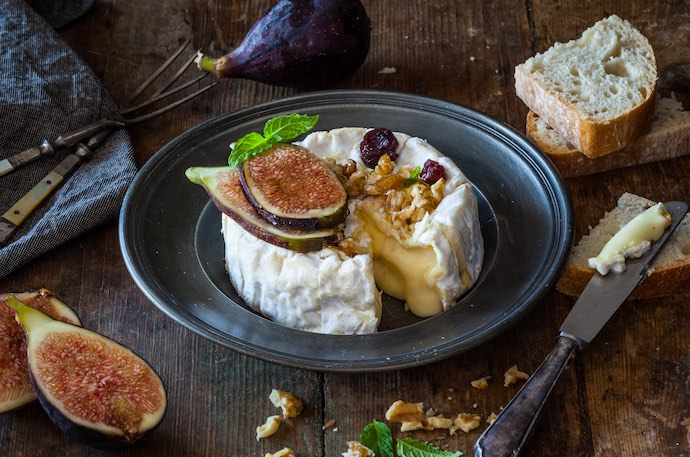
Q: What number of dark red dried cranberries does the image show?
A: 2